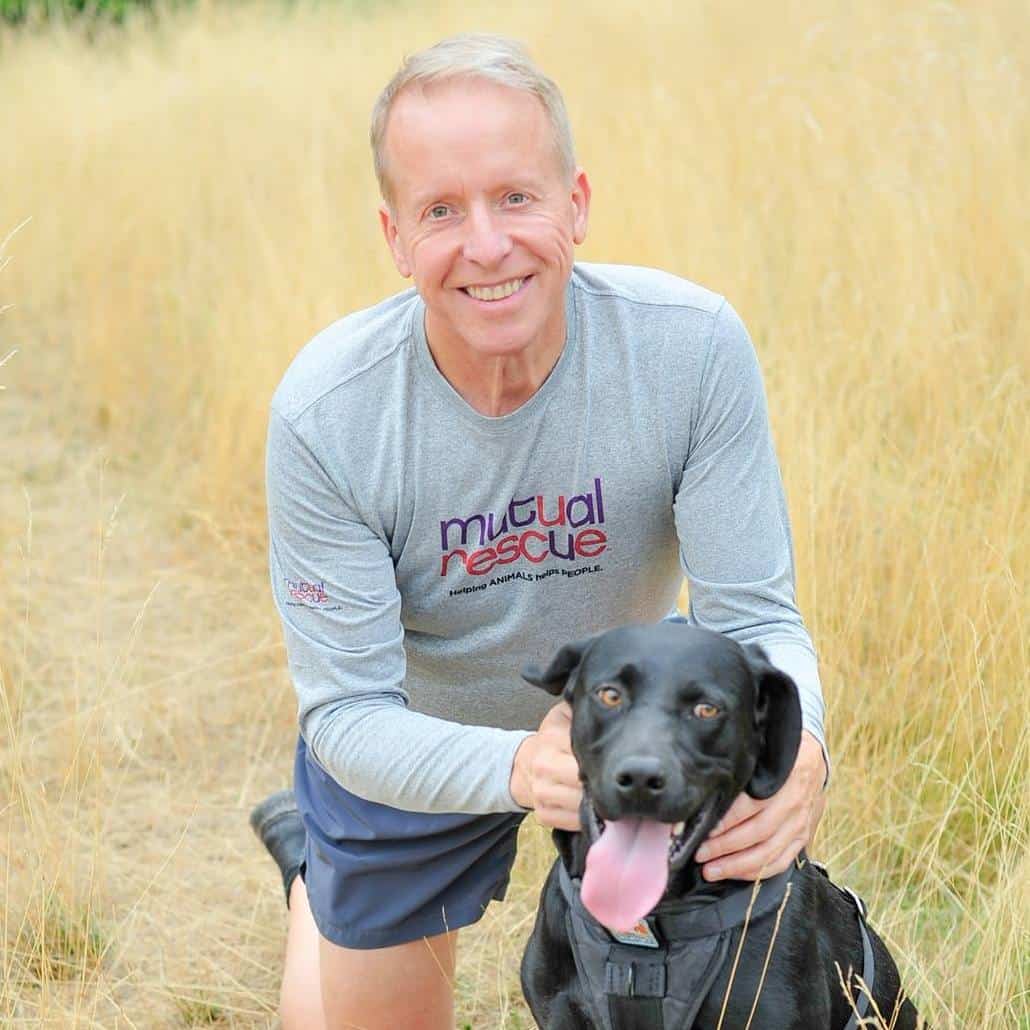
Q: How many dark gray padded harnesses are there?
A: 1